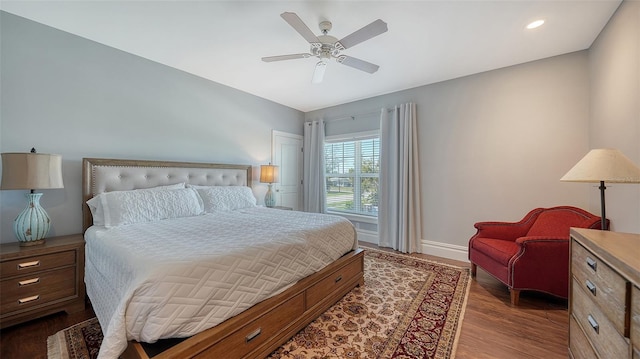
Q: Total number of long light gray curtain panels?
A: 2